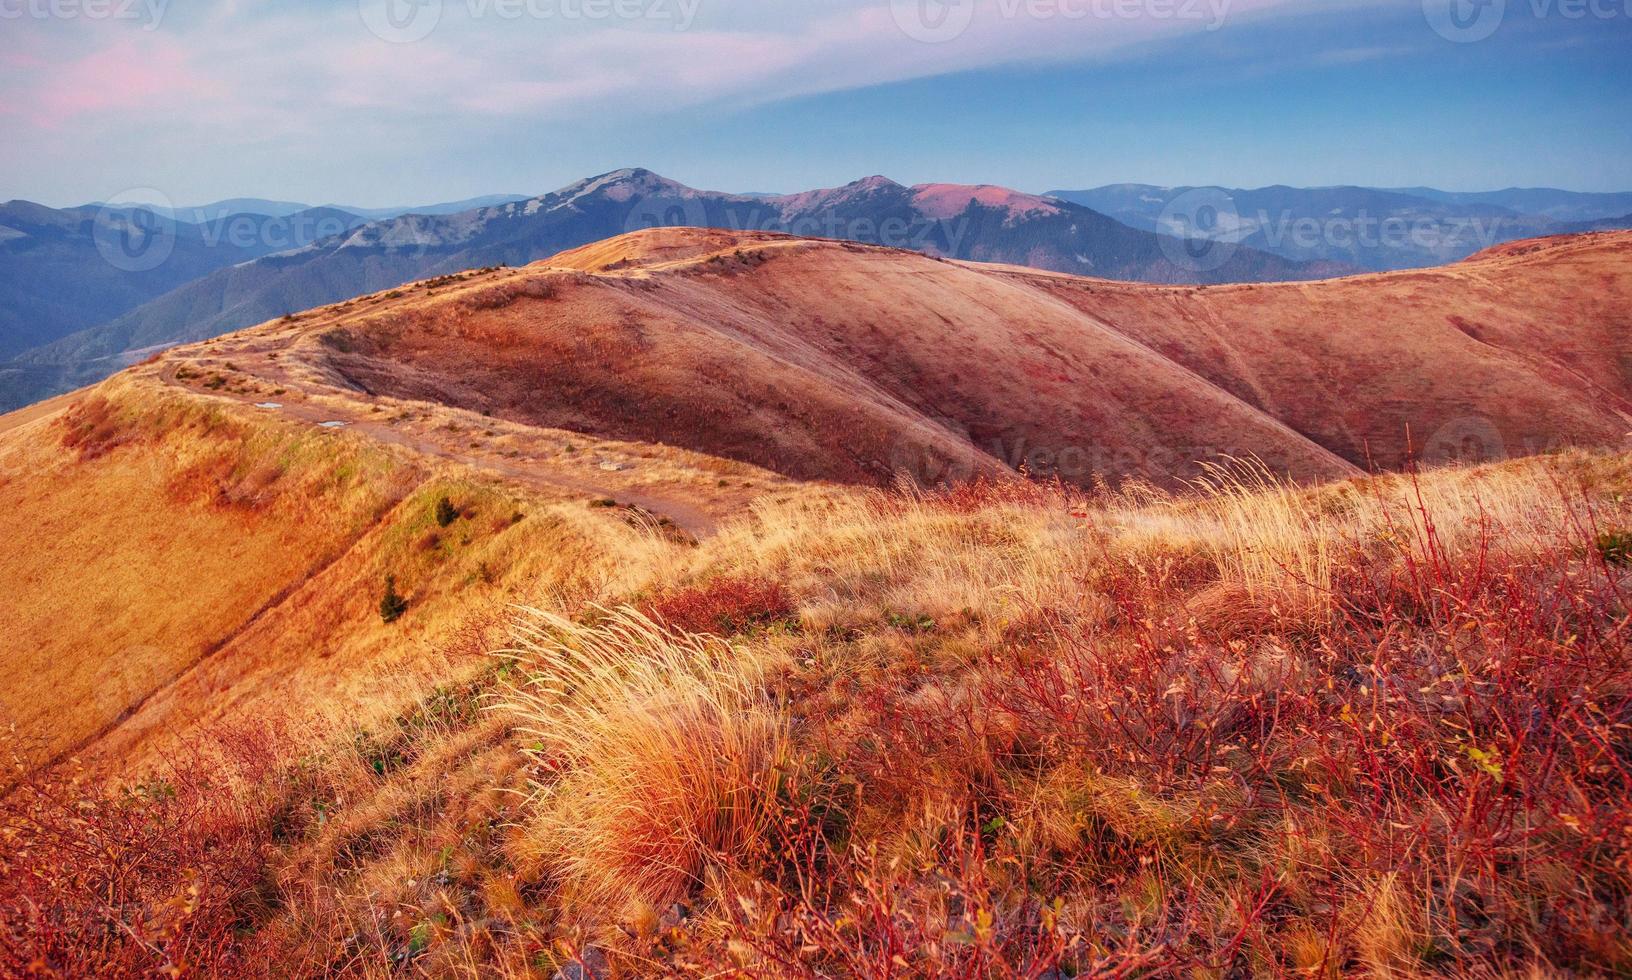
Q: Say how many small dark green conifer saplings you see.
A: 2